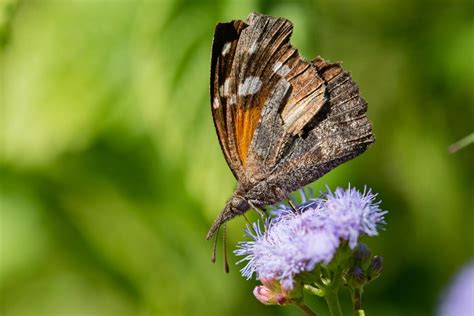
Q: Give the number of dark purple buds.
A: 3